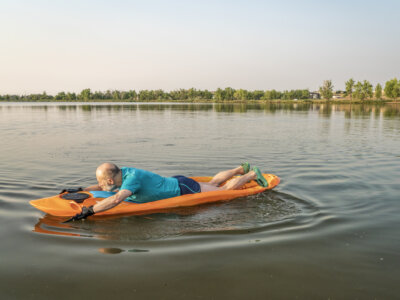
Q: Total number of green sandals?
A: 2